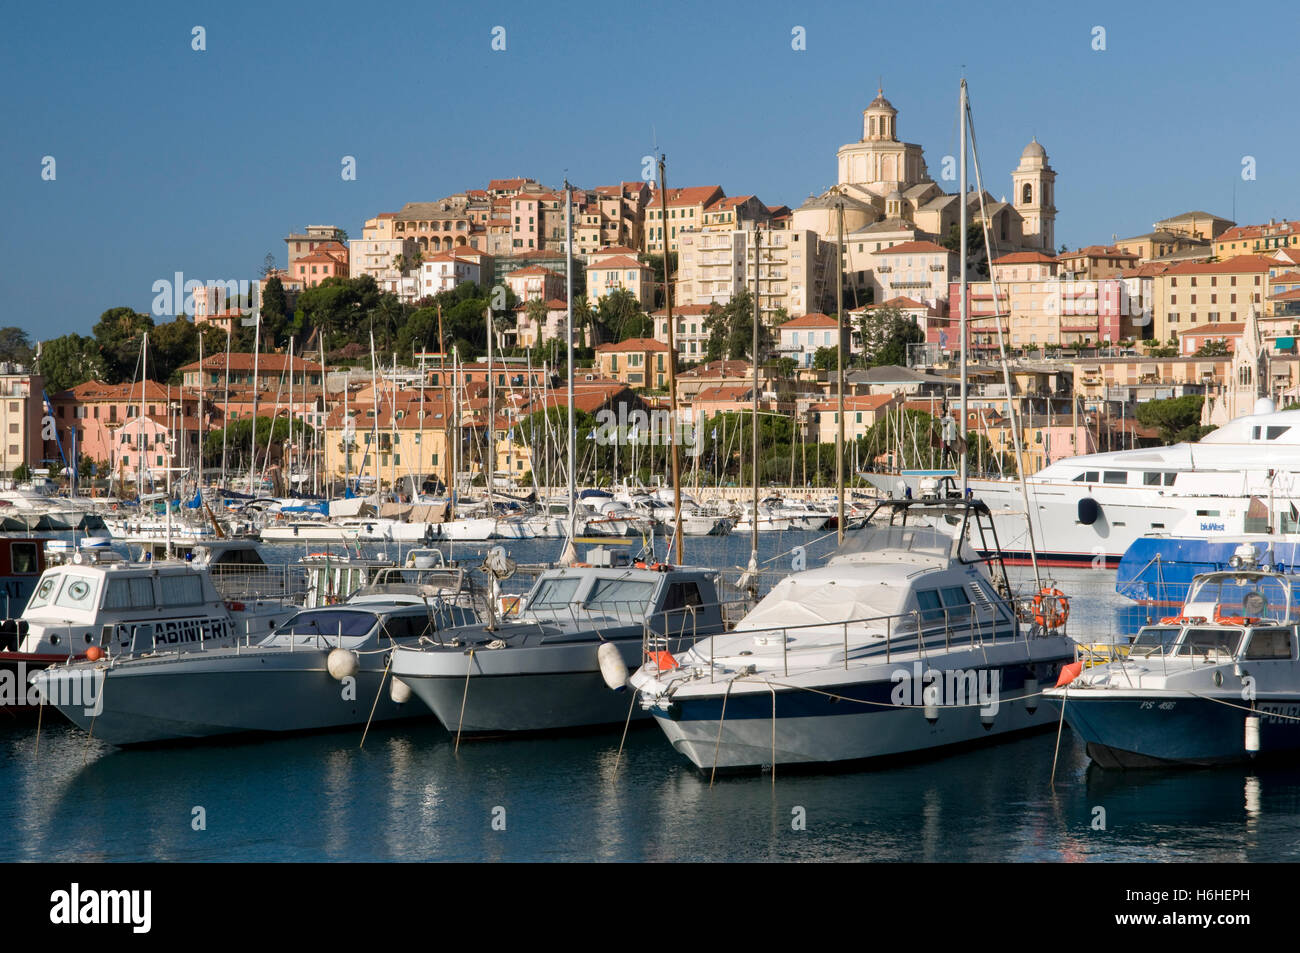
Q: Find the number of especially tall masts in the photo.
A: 5